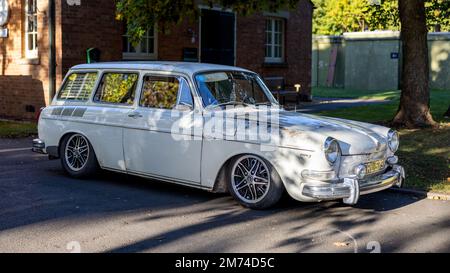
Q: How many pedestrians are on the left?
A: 0